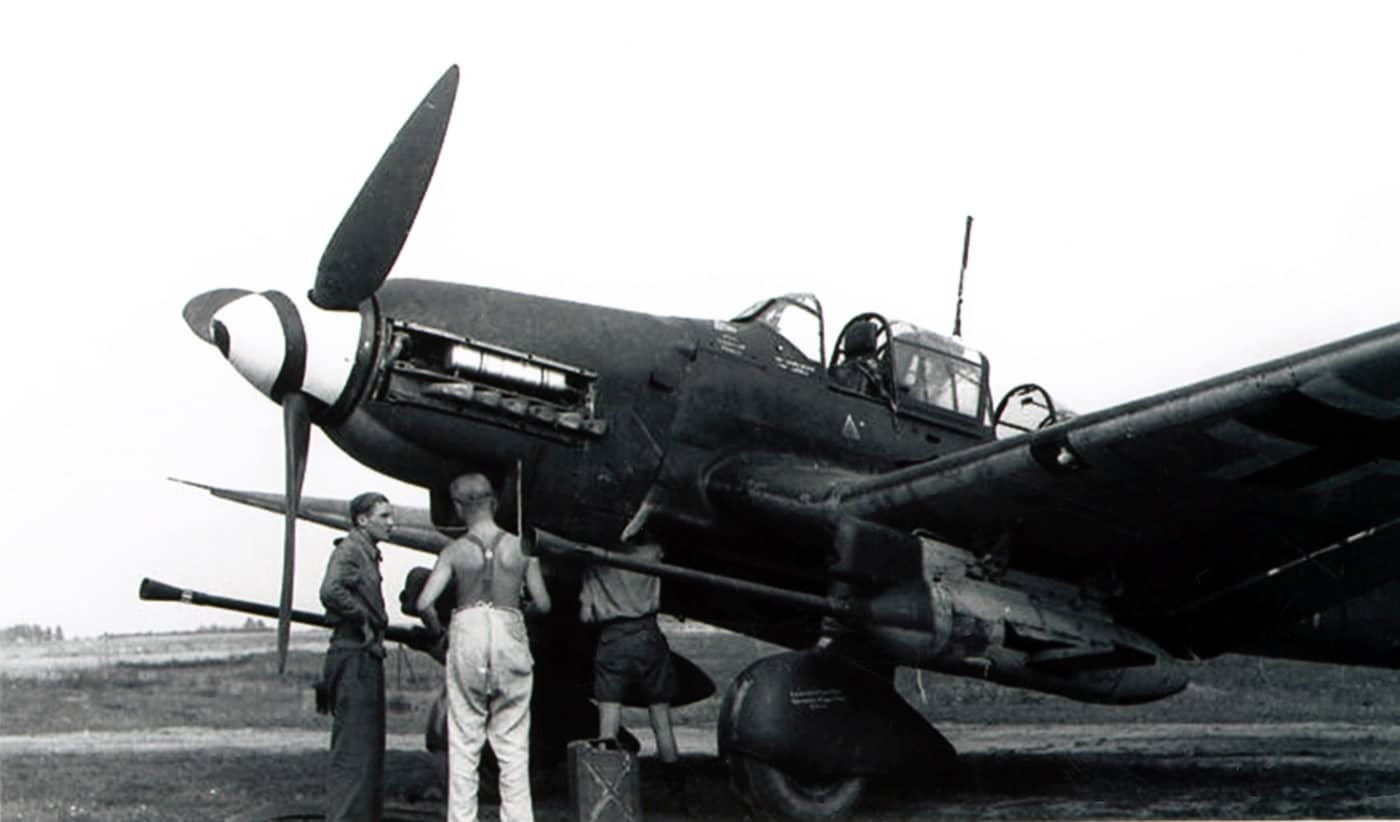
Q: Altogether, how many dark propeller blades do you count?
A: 3